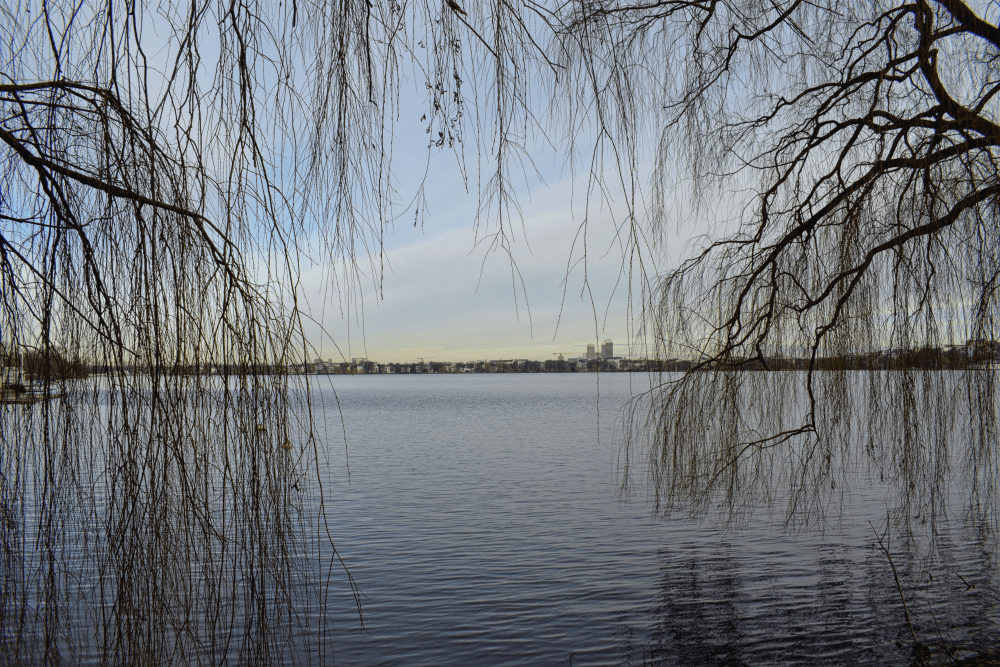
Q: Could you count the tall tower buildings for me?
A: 2